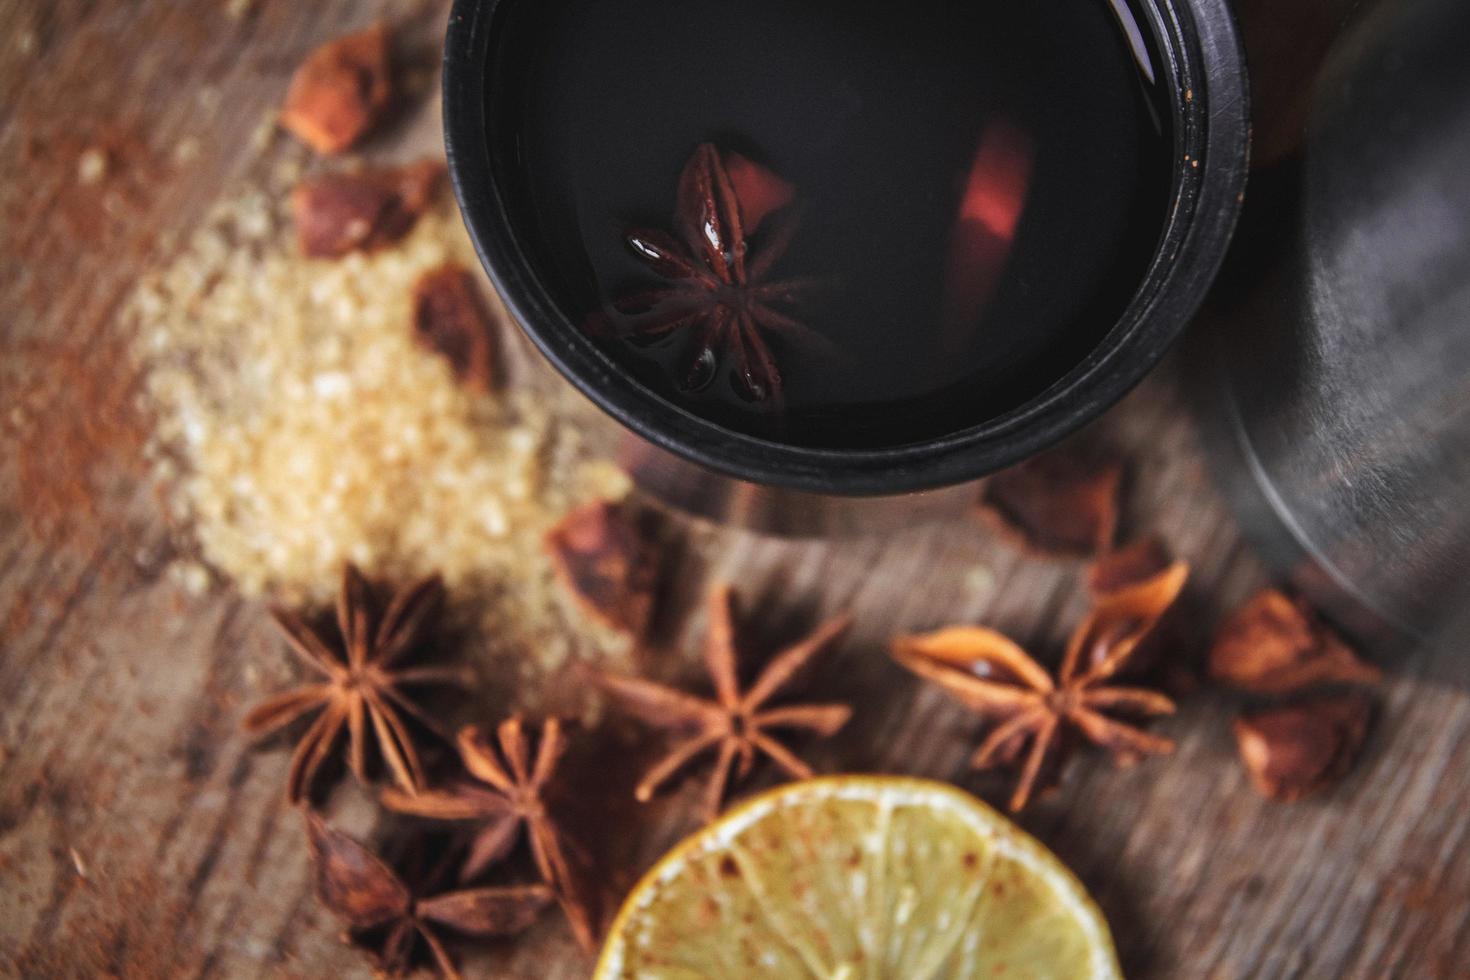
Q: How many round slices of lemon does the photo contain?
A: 1